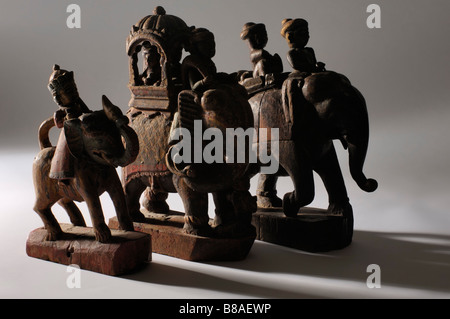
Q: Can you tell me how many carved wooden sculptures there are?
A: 3